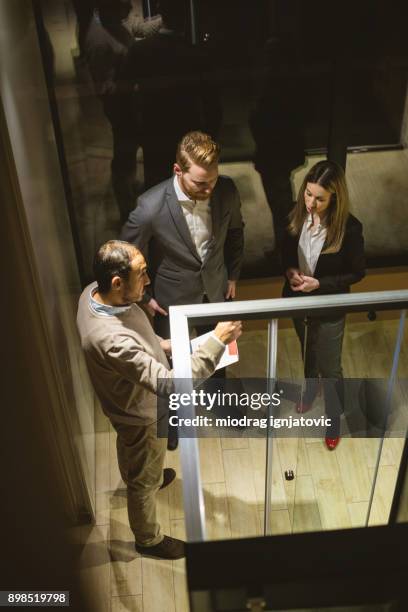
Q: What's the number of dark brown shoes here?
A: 2